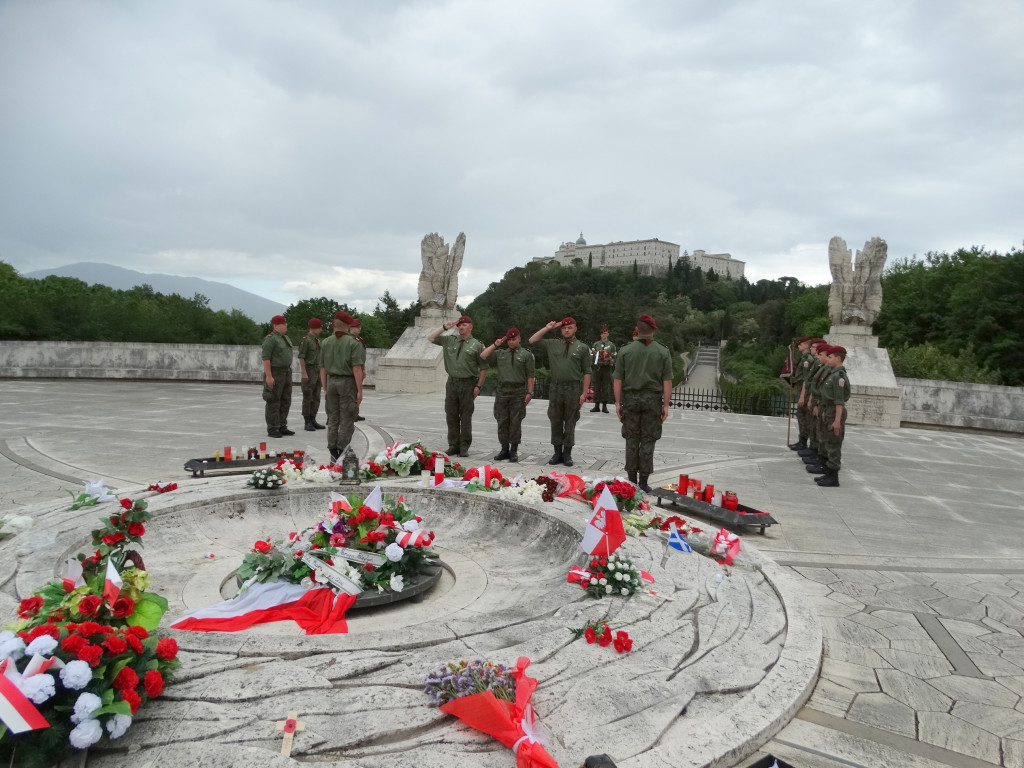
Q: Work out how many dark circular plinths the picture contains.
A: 1